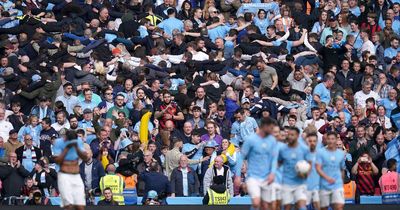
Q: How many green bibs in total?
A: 2